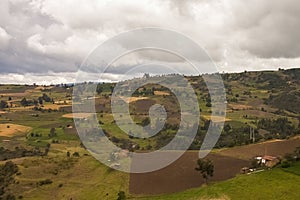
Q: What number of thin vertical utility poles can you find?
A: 2